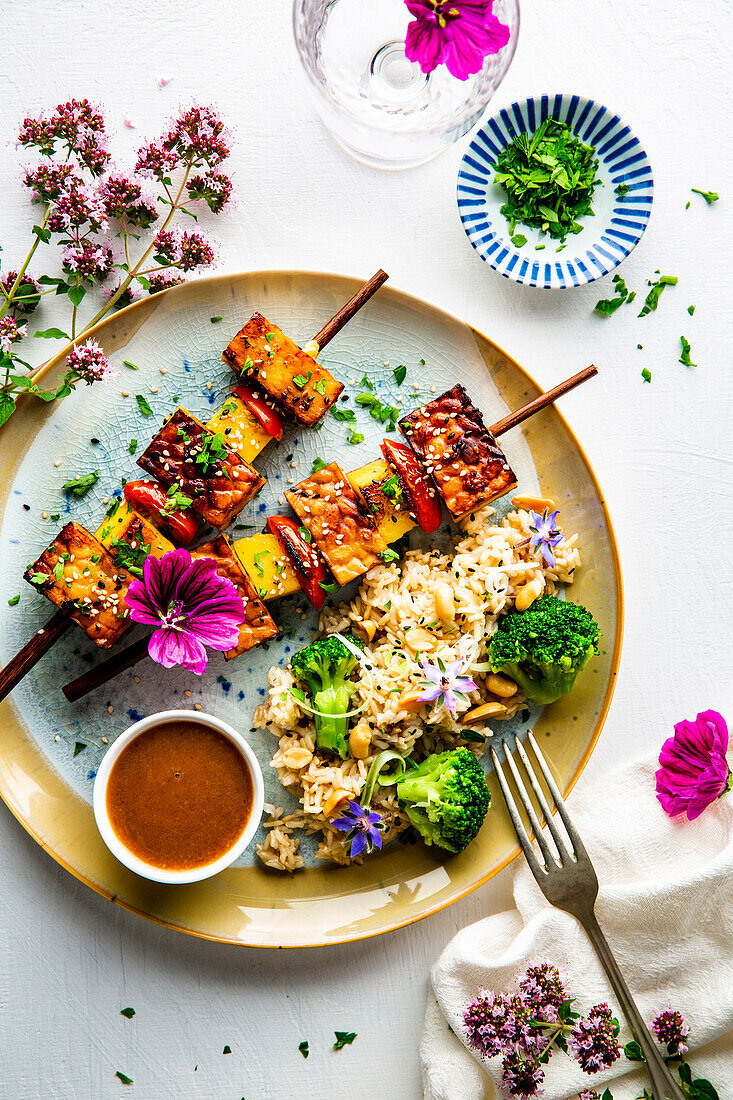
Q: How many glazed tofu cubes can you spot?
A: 6